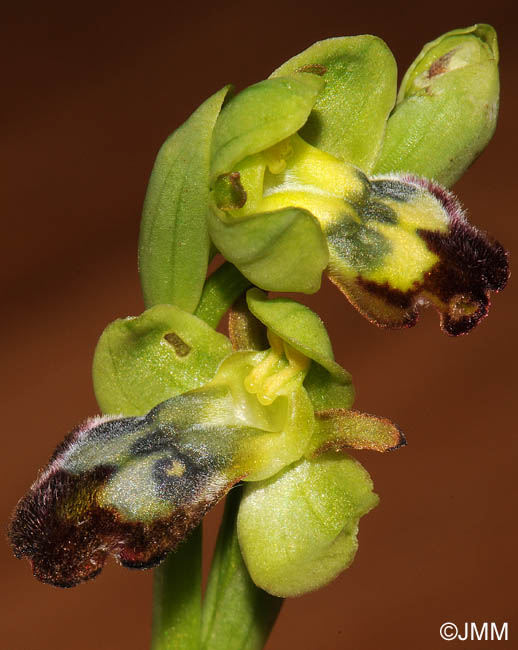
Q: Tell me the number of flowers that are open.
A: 2